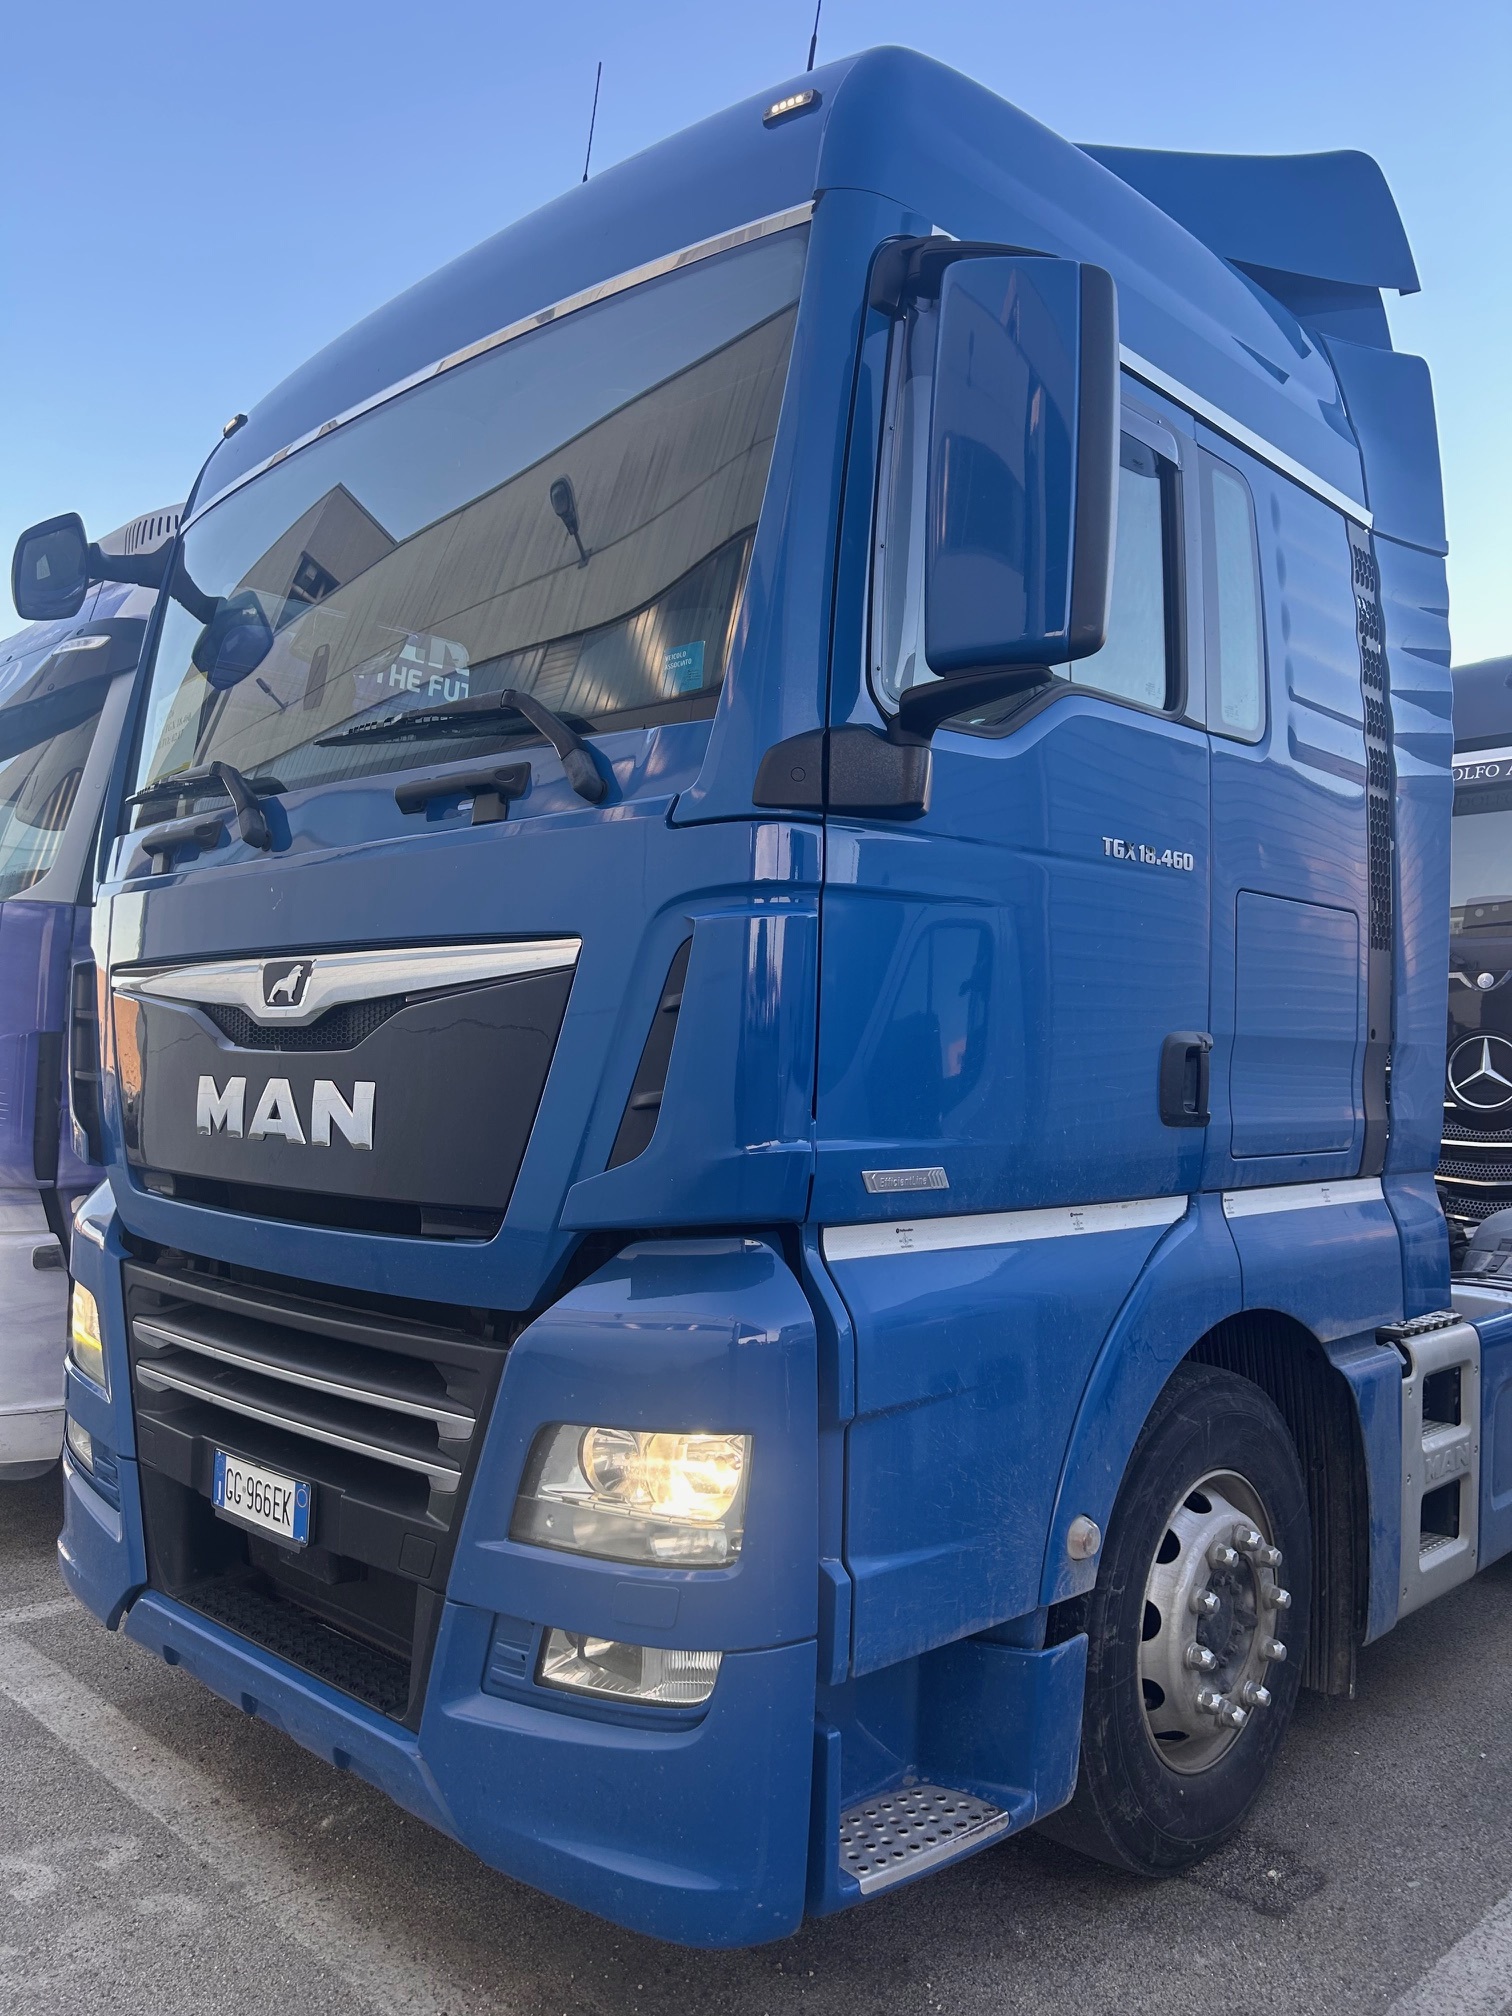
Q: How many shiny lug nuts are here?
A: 10